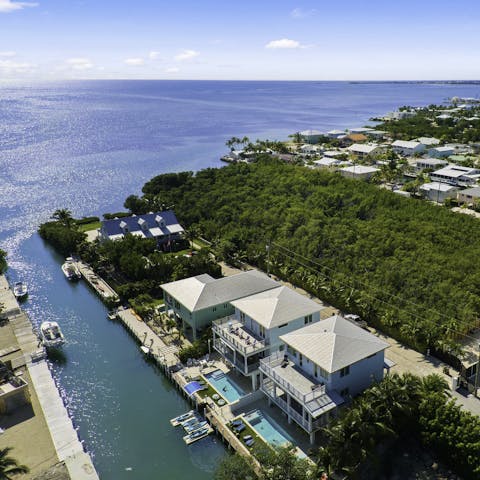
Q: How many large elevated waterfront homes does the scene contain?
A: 3